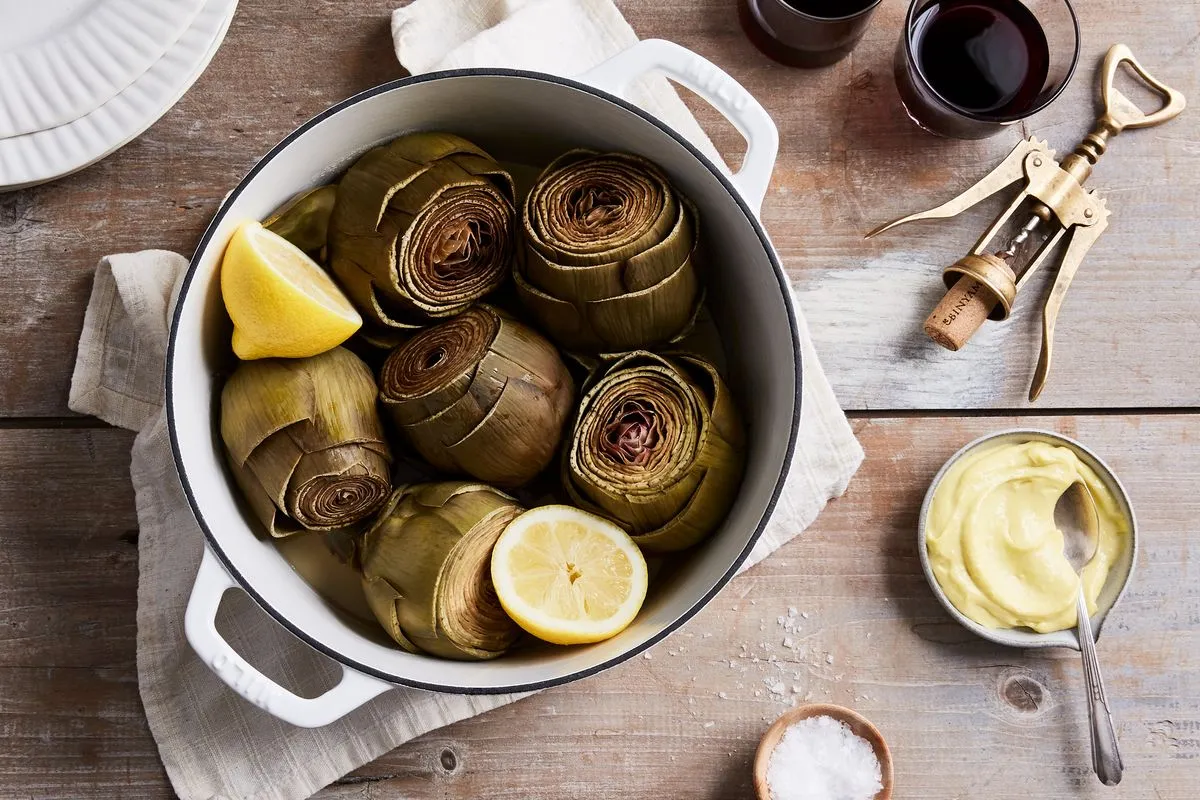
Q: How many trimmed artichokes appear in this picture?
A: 6